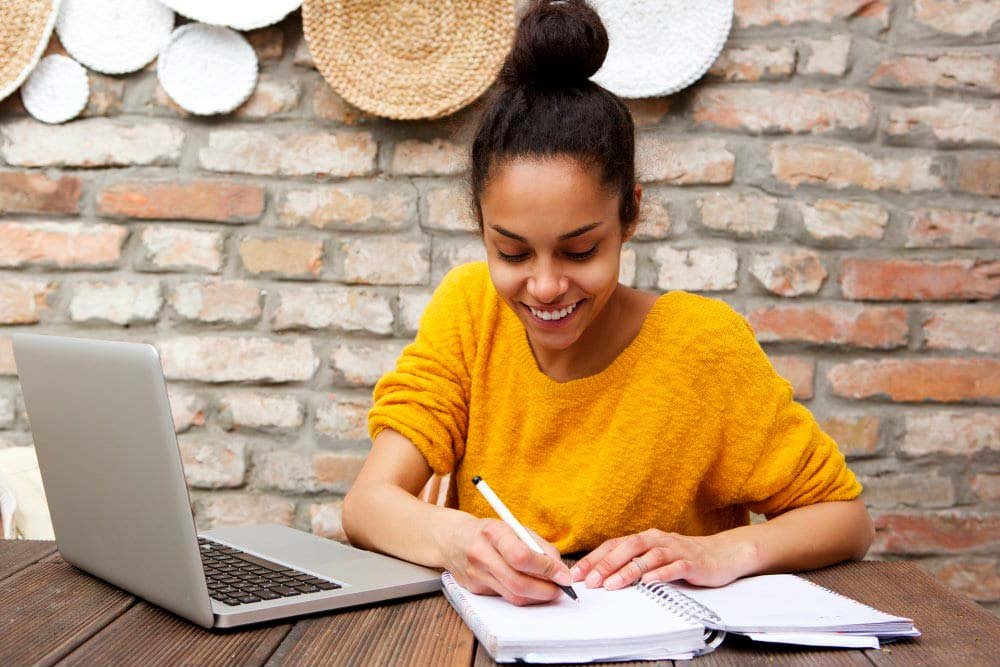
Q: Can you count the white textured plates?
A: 5